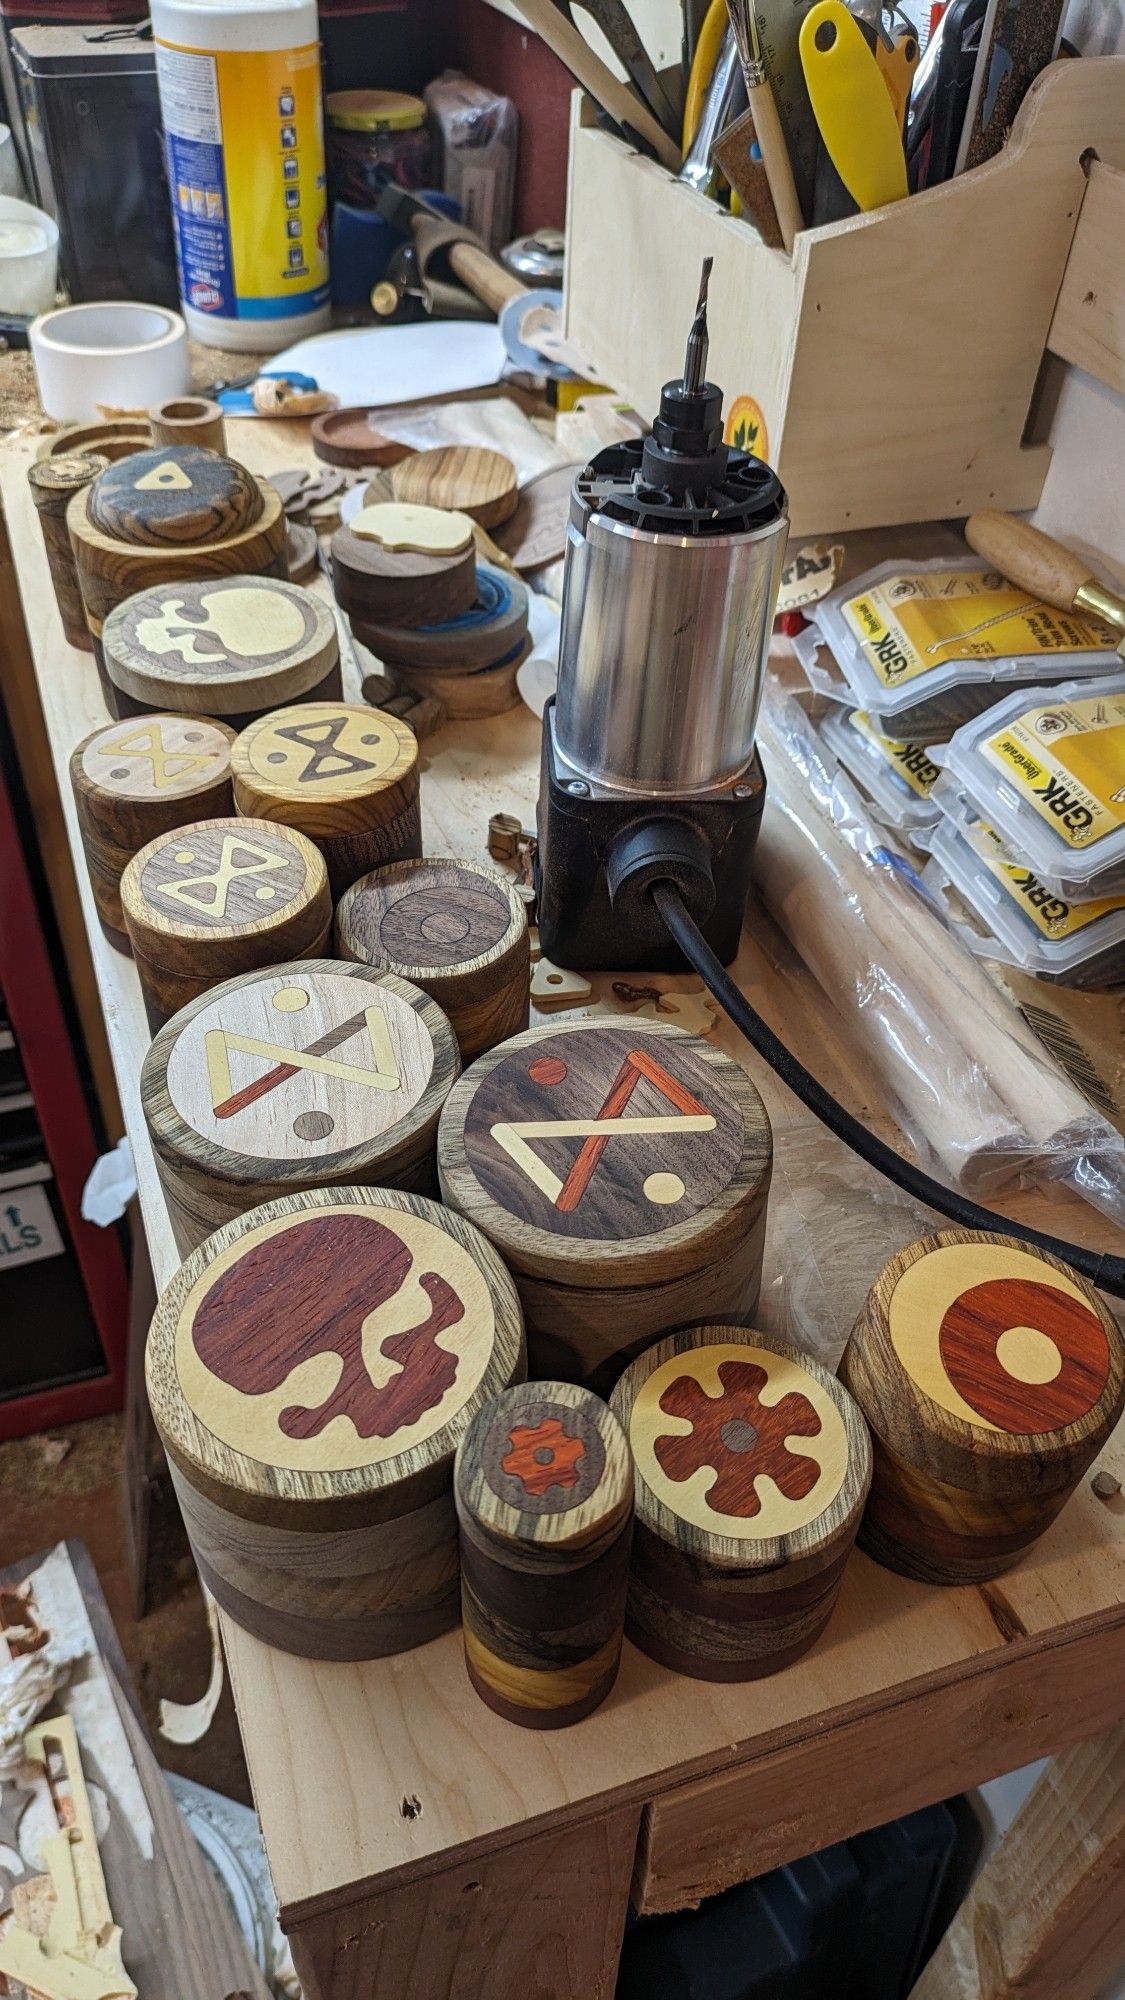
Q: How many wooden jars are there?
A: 13